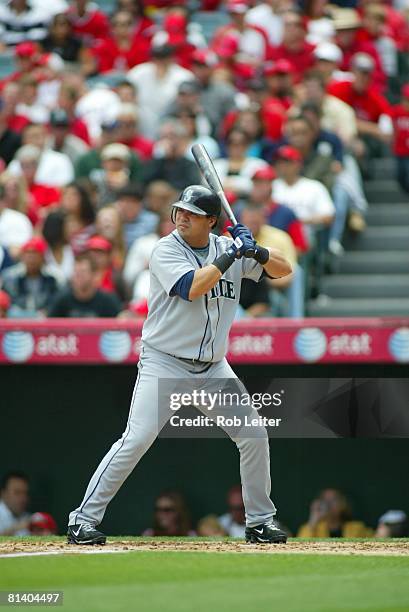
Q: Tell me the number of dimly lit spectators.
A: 7